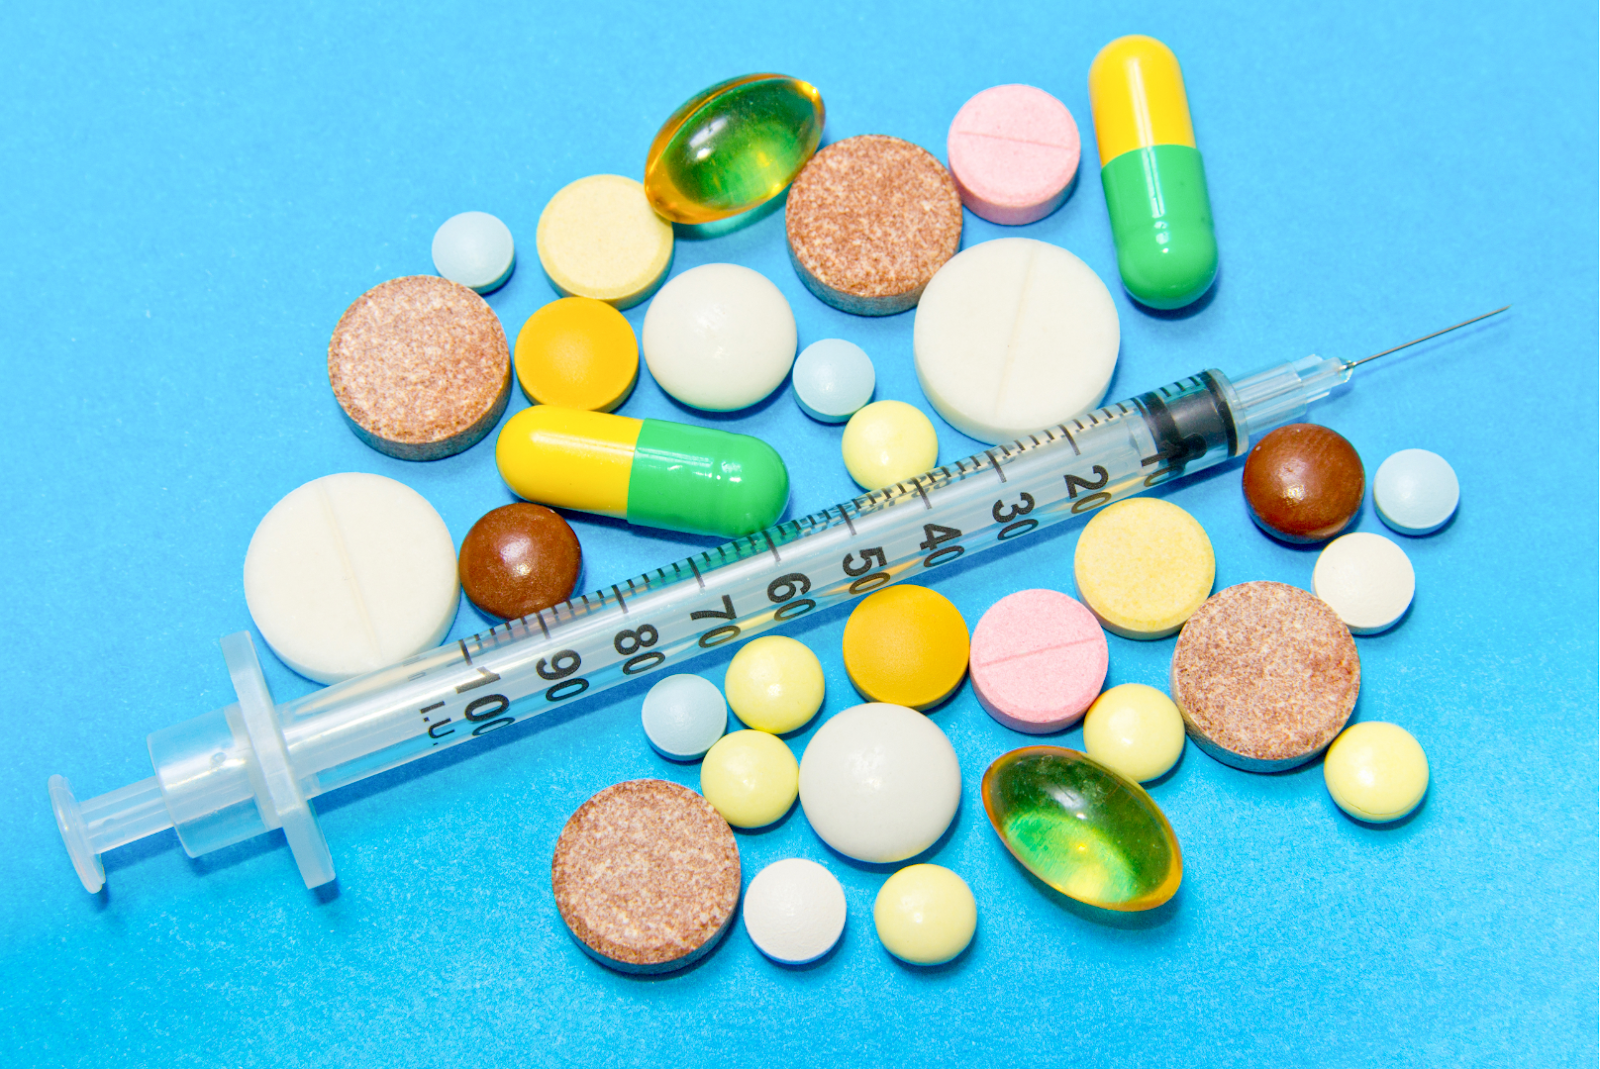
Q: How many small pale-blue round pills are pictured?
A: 4